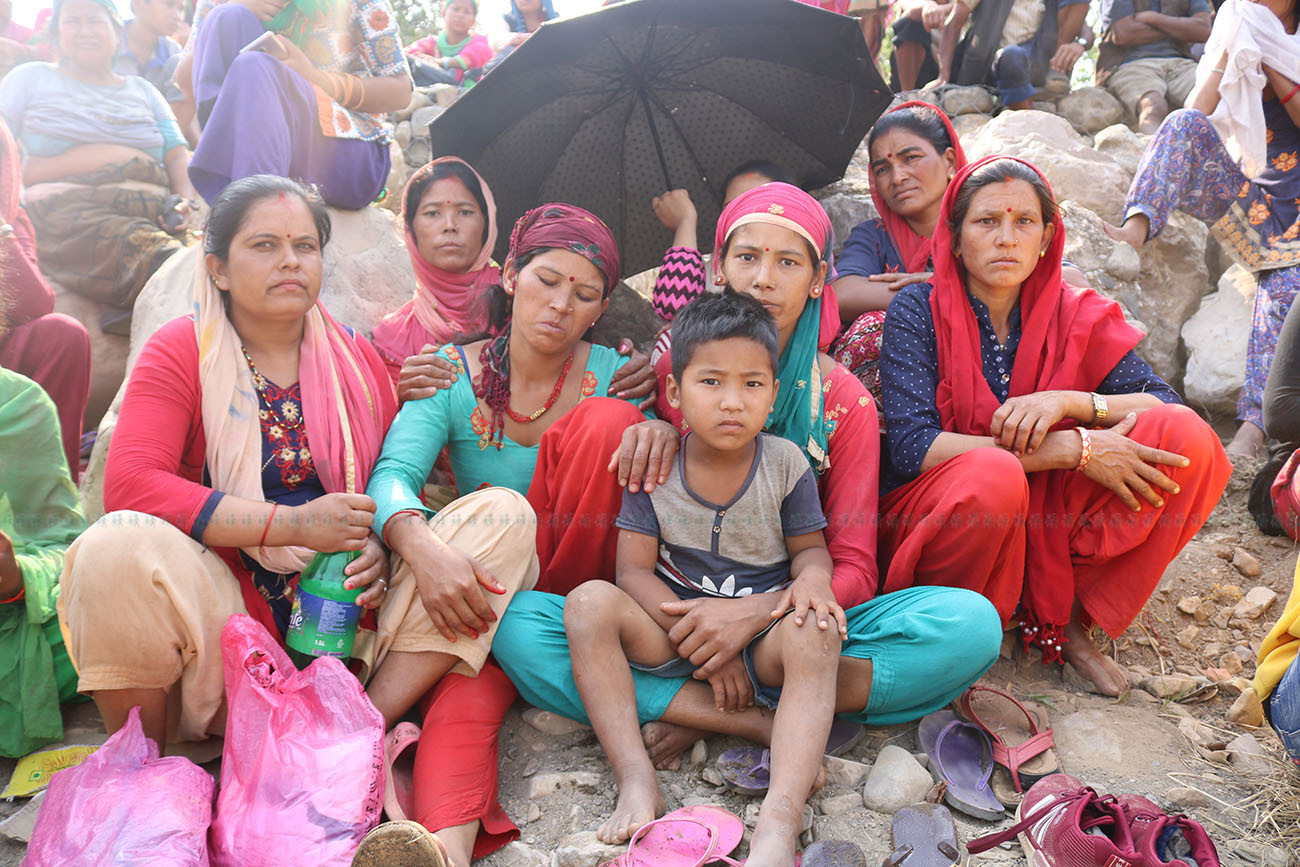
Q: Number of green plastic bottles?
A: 1